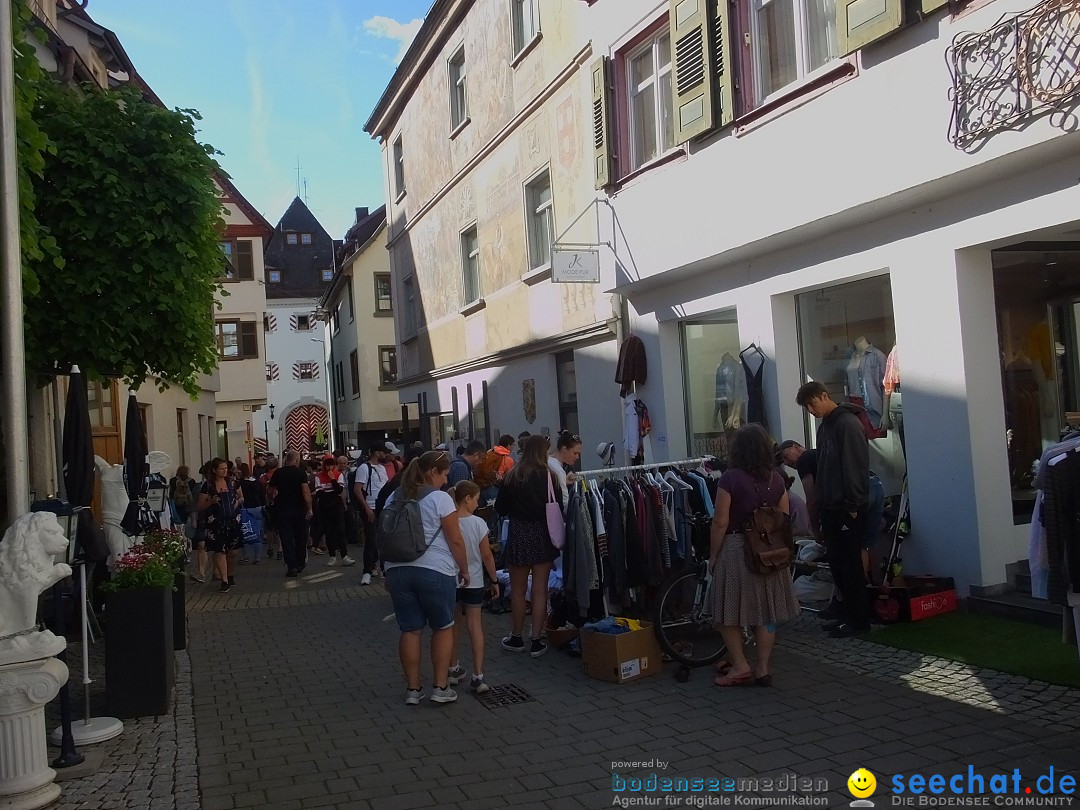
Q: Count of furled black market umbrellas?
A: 2